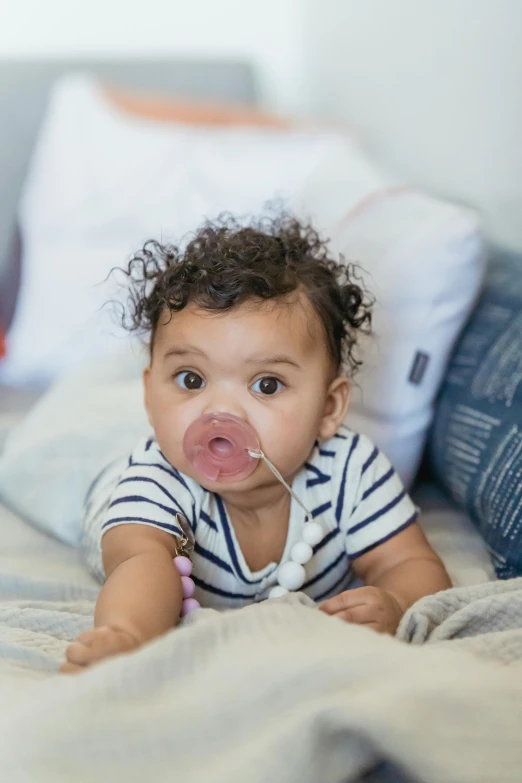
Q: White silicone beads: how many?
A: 4